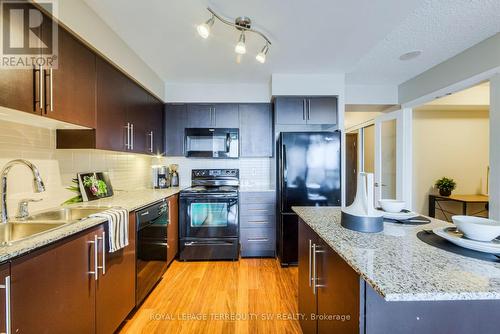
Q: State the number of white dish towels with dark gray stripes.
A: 1